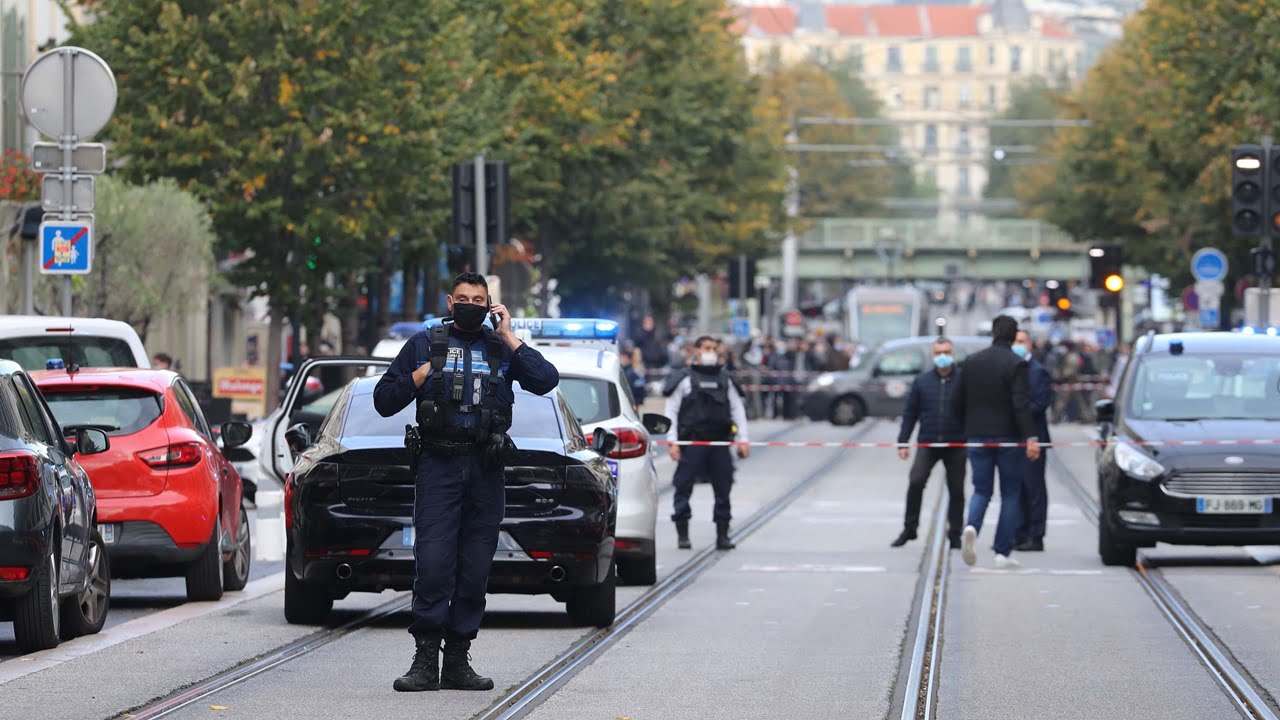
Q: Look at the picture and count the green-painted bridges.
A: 1